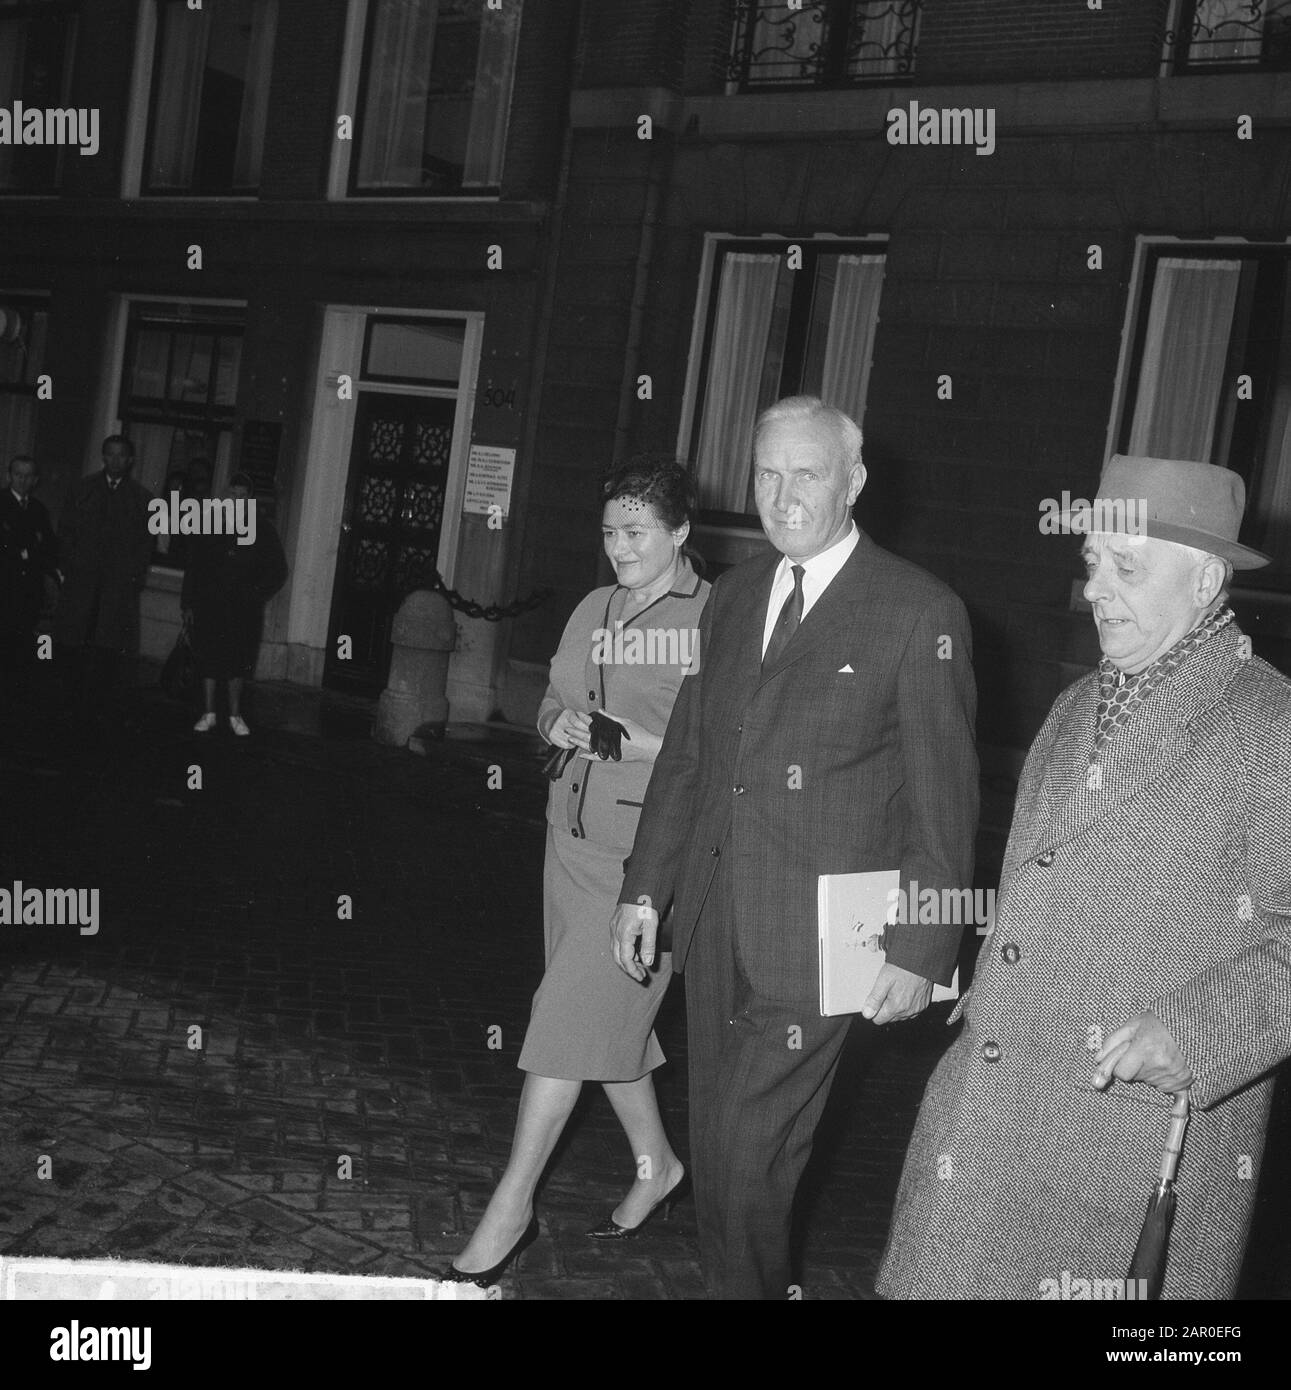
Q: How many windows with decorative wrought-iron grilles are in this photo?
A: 2